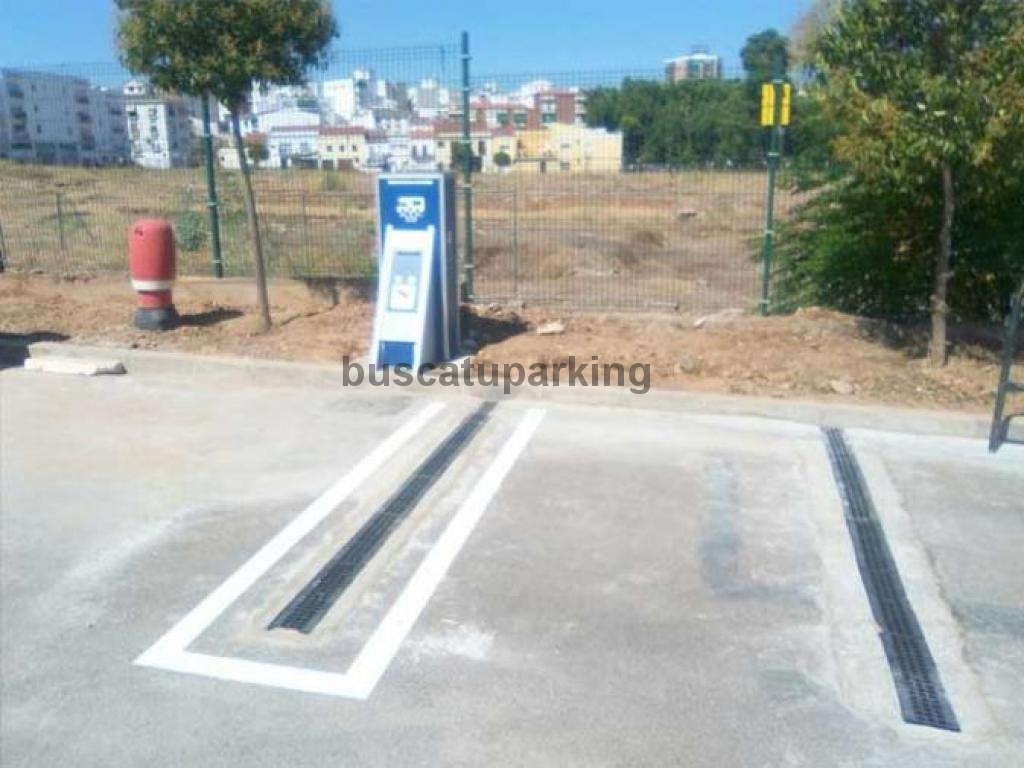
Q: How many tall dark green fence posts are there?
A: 3